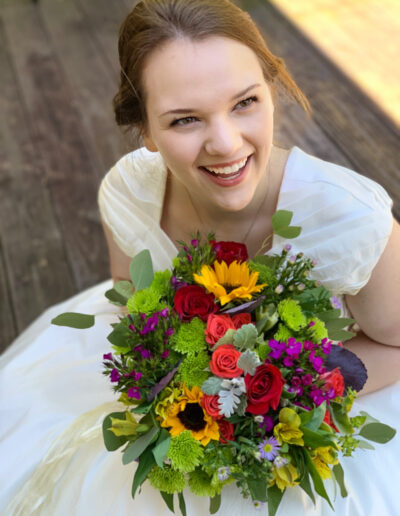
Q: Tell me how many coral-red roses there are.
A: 6